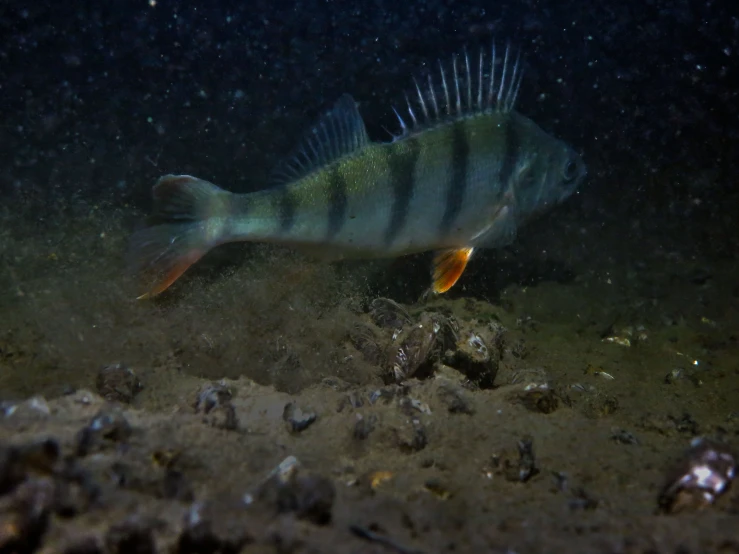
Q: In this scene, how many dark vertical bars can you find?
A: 5